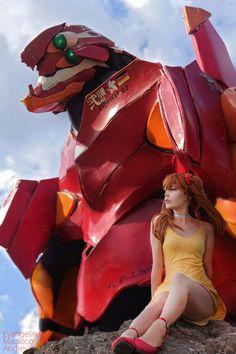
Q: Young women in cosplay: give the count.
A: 1